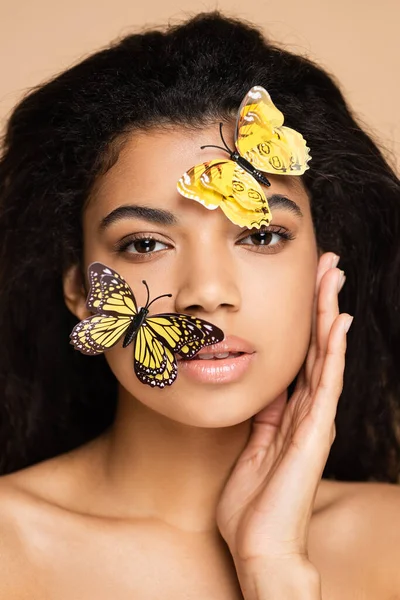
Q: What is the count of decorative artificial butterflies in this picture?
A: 2